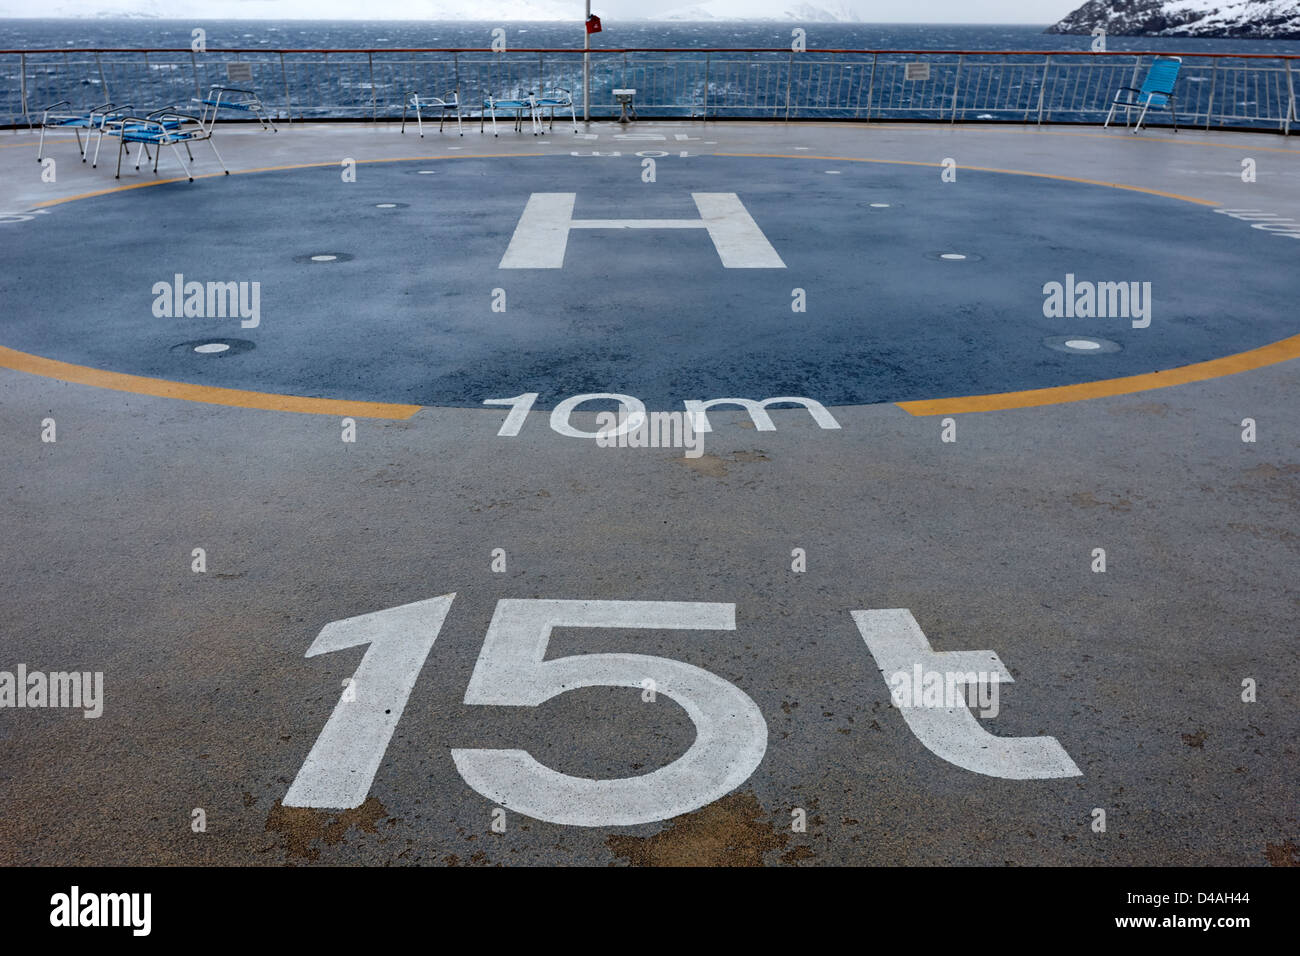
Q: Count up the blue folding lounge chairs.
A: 8